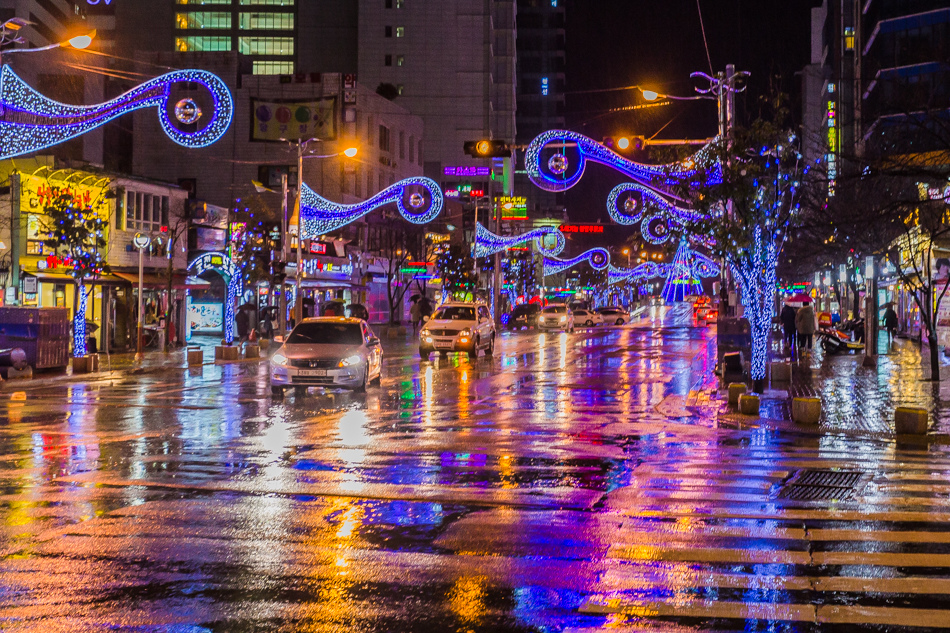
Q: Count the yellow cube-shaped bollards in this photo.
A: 4